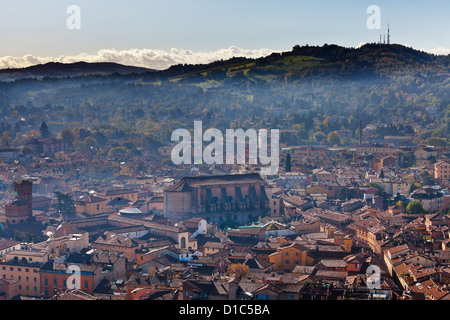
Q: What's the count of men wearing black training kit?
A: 0